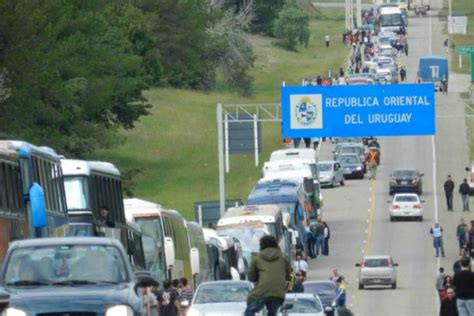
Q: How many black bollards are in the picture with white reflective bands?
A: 0